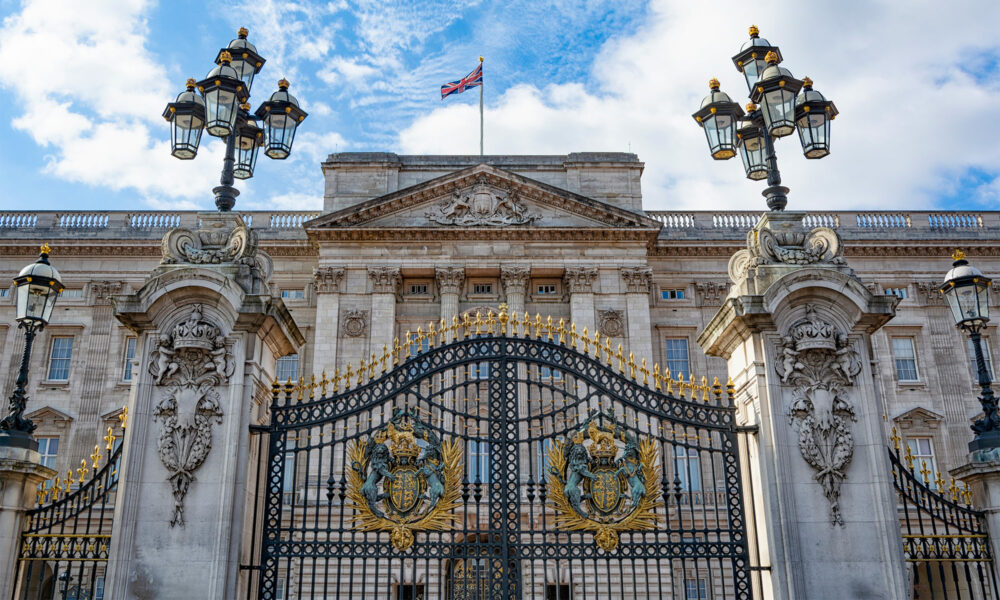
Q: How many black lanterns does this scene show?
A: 12